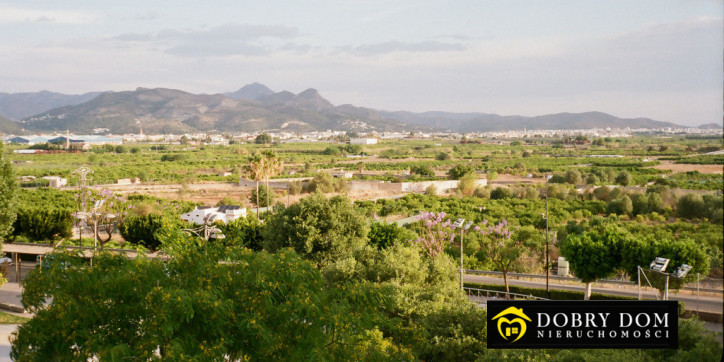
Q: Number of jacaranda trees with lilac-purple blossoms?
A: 3